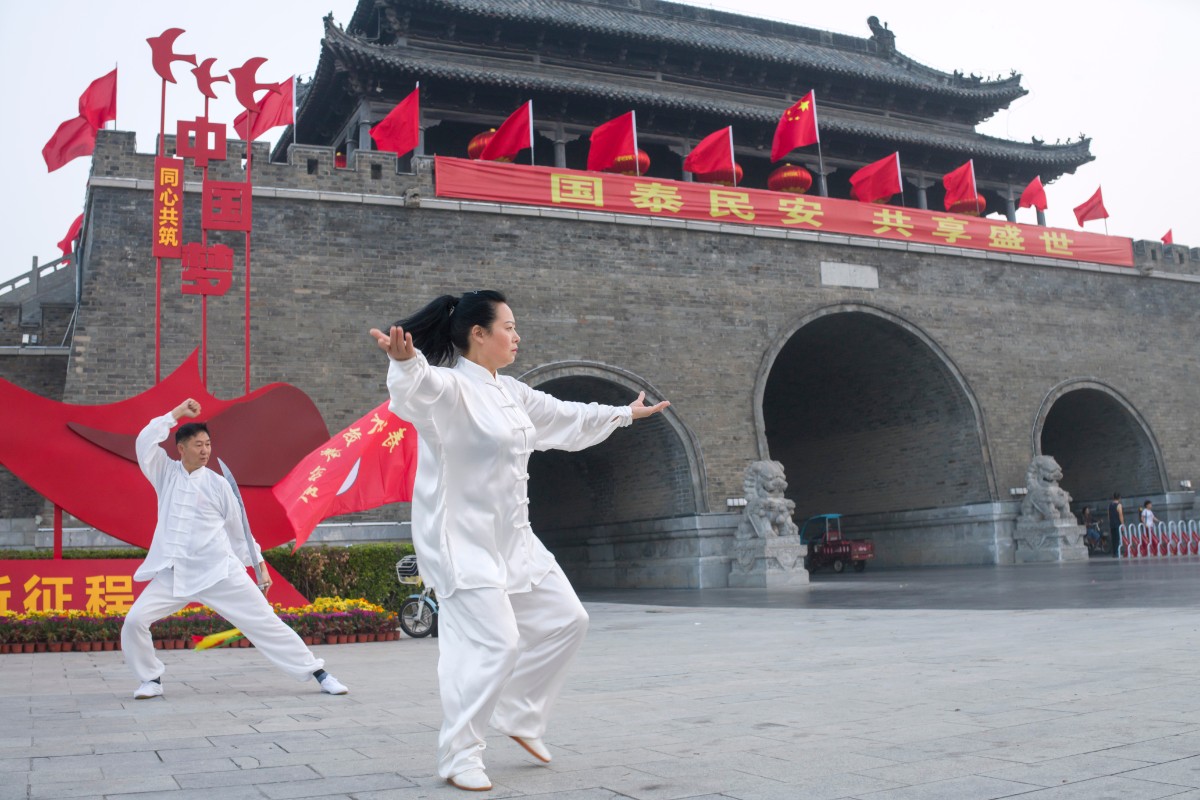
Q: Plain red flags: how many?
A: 13